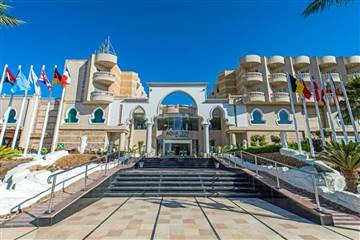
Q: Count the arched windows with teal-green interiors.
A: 5